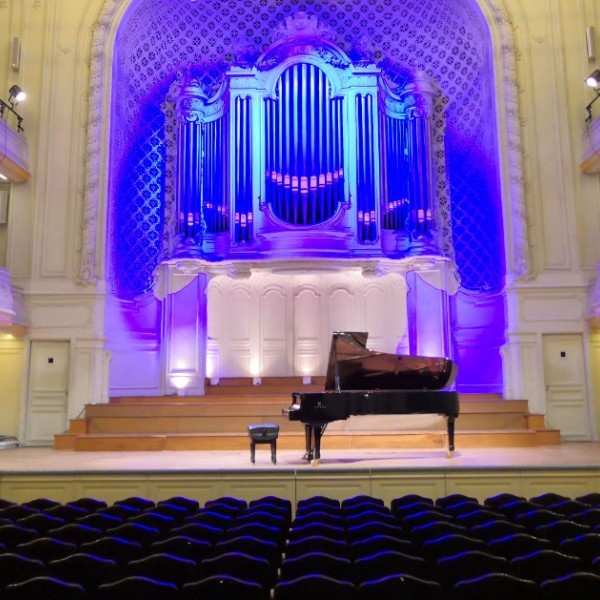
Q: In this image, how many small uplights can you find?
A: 4